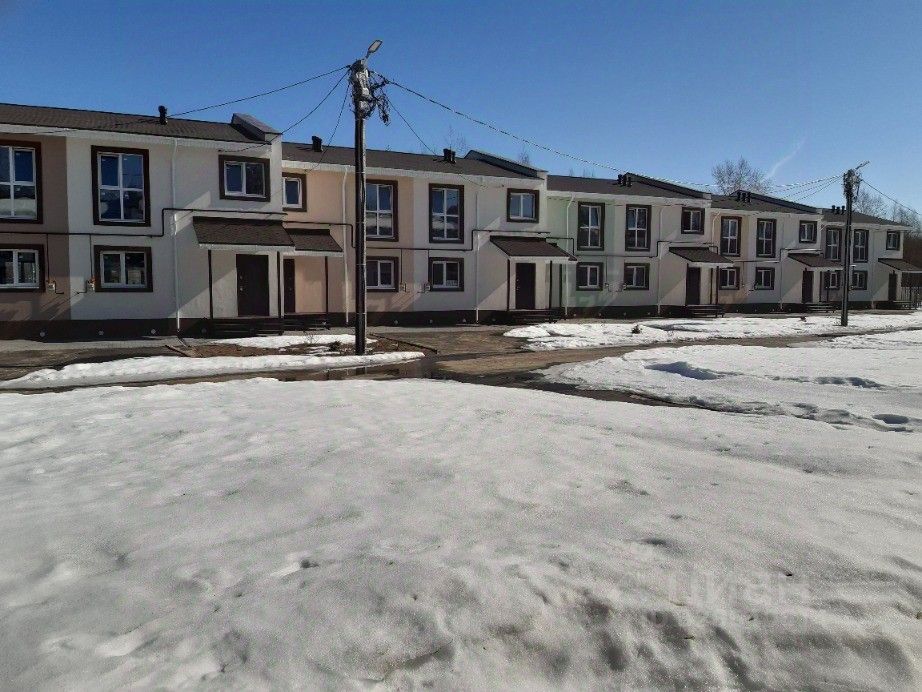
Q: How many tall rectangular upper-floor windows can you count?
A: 10